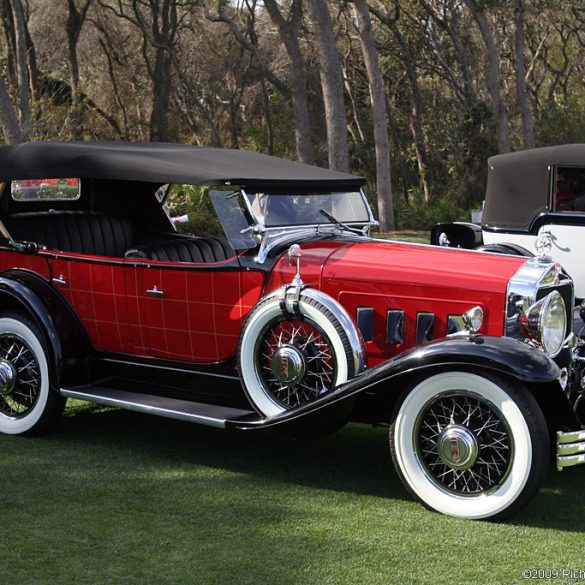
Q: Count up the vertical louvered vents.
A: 4